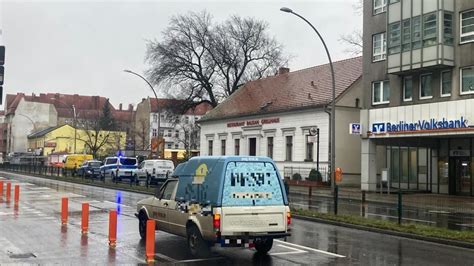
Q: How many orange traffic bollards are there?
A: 7